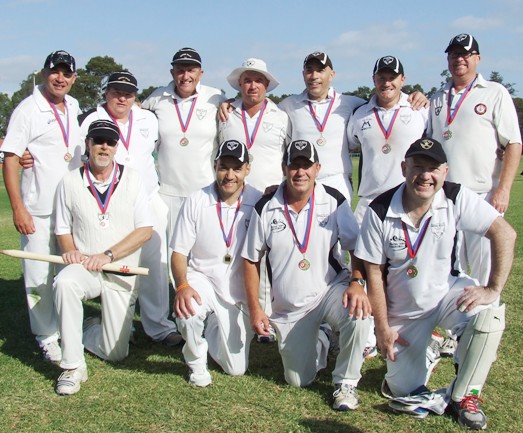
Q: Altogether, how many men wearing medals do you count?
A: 11